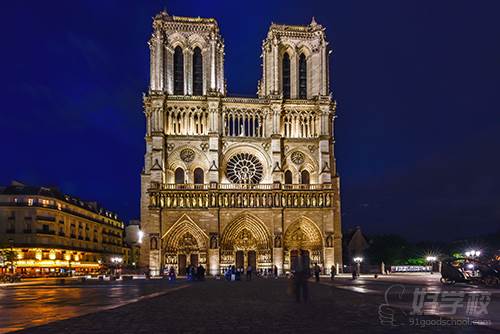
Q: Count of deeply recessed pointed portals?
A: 3